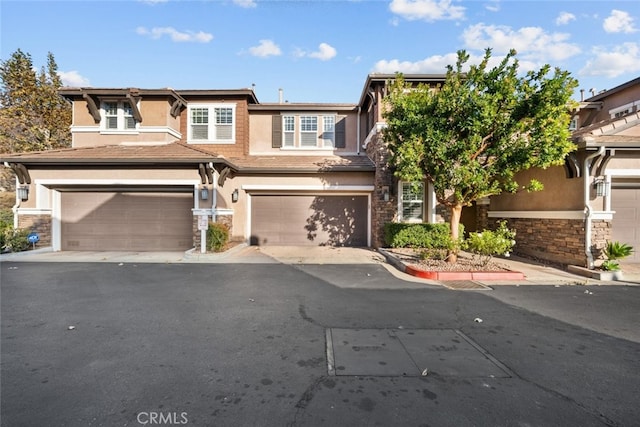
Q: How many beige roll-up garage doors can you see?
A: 3